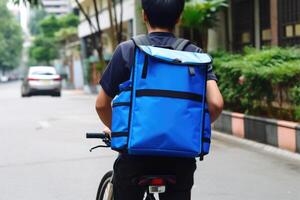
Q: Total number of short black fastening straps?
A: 2